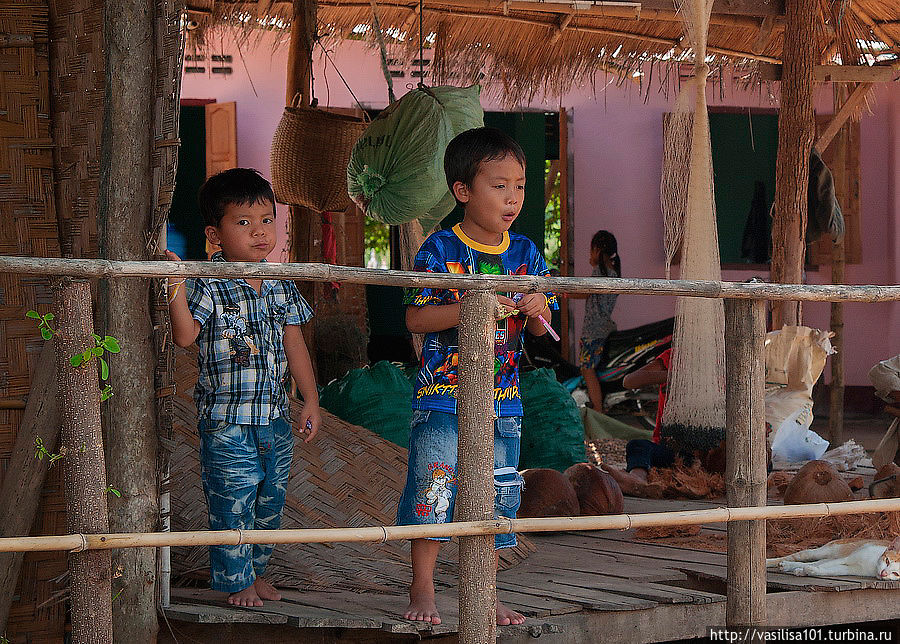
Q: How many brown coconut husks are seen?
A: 4